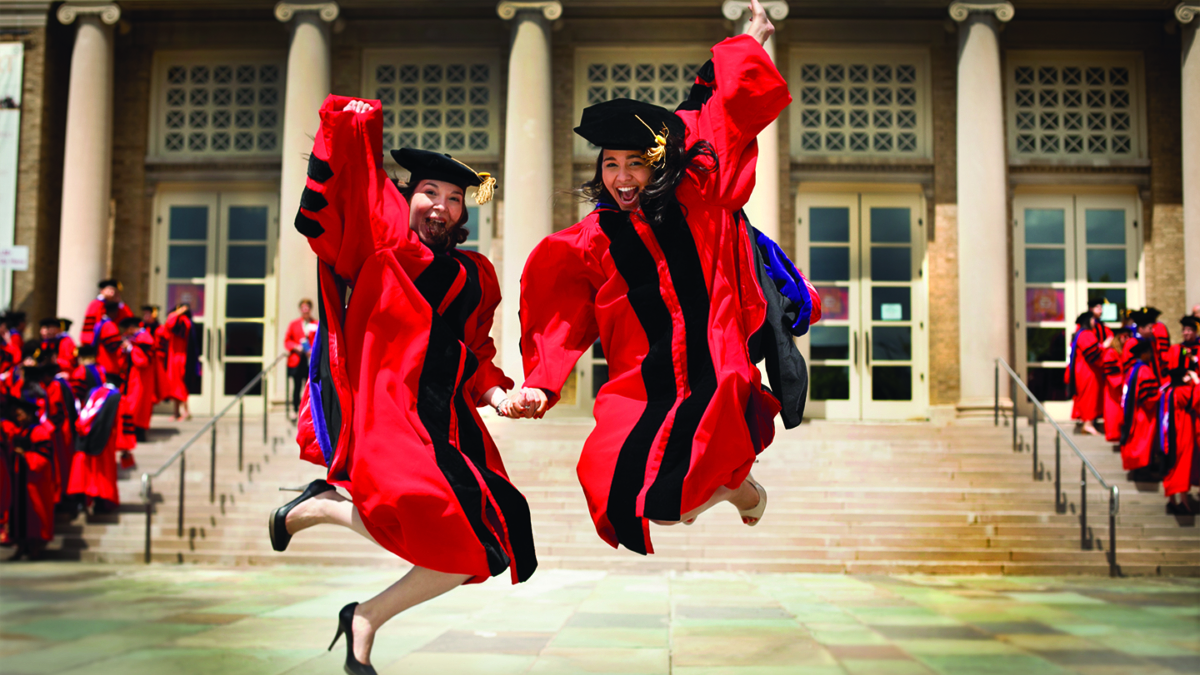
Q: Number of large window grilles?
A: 5